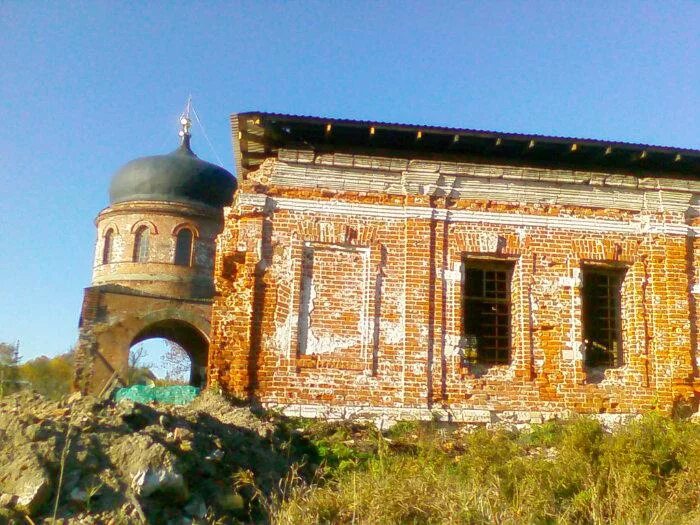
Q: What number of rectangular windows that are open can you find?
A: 2